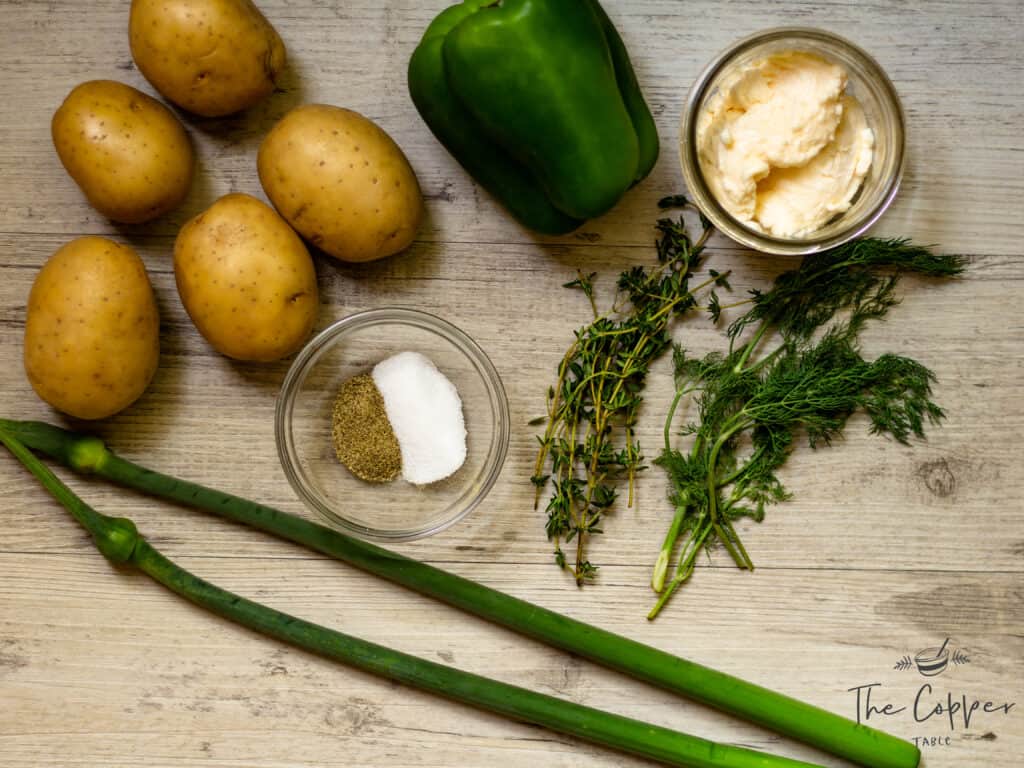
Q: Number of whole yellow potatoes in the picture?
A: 5